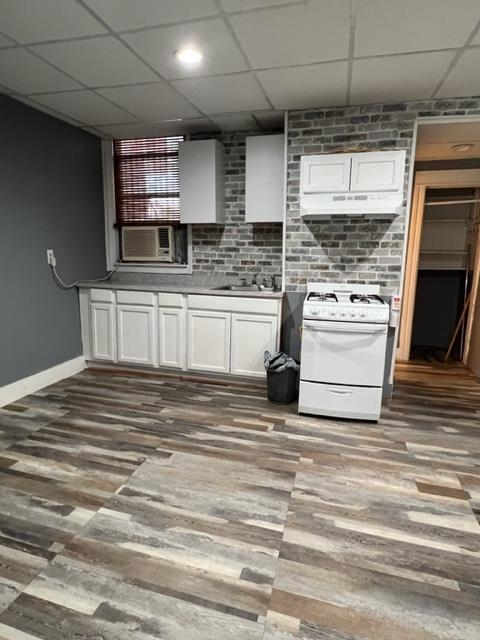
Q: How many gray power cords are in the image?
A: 1